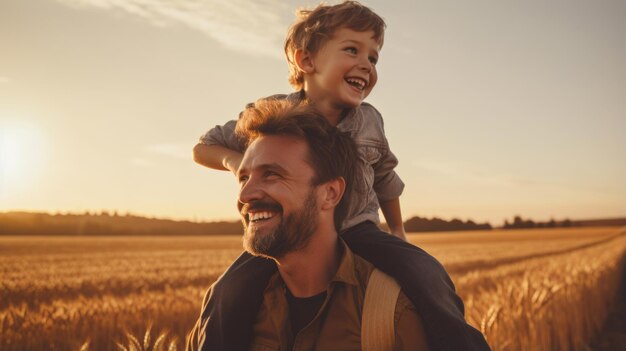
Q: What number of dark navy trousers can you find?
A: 1